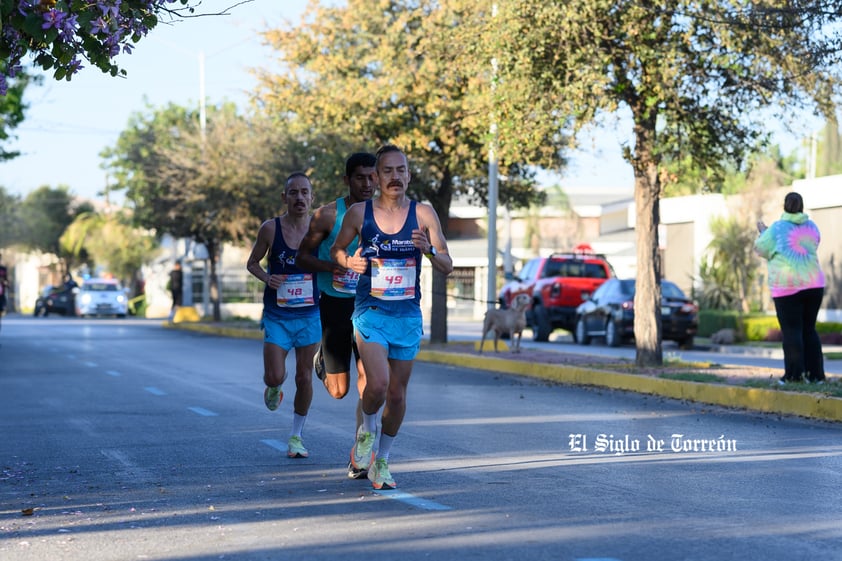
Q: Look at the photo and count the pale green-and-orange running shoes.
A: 4